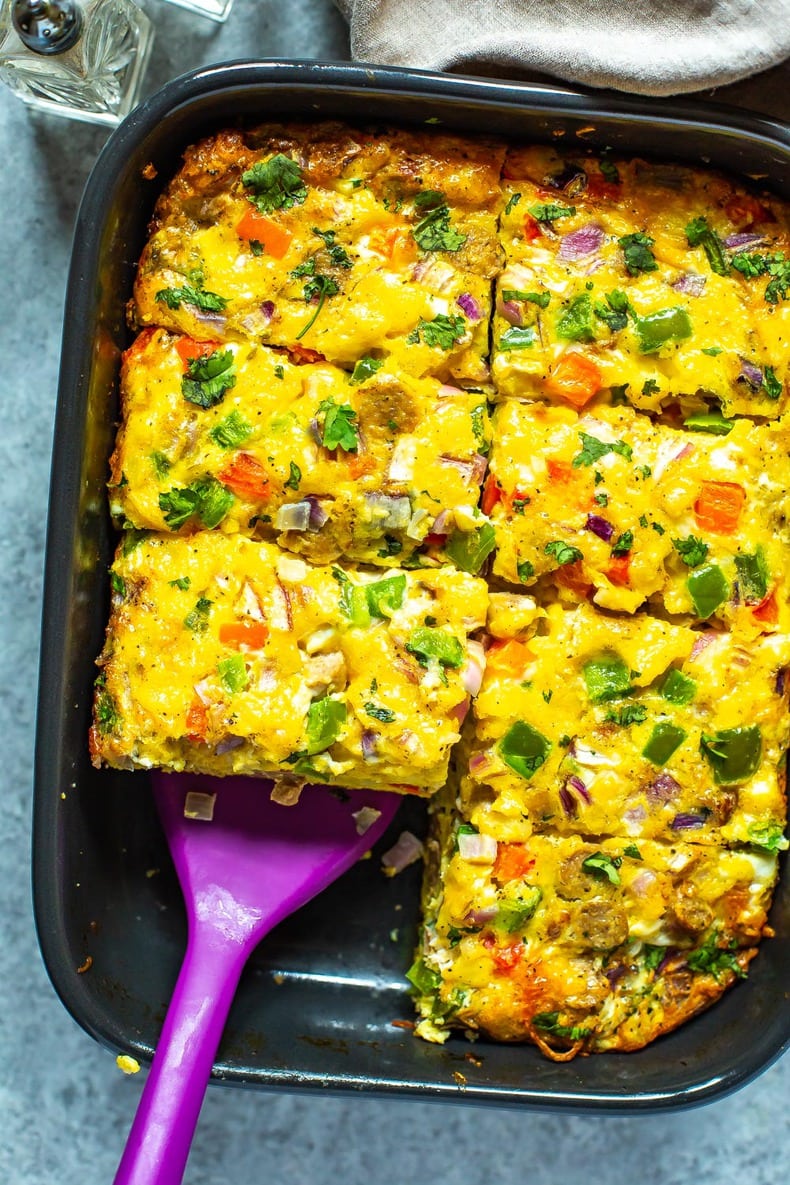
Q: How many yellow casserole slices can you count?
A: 7